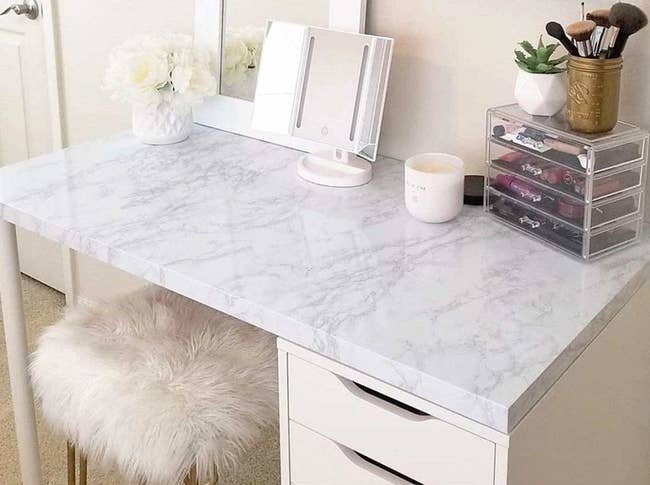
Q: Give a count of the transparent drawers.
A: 4